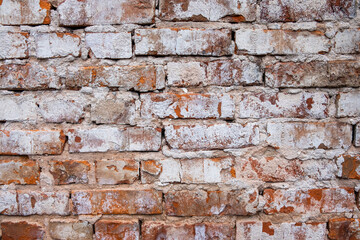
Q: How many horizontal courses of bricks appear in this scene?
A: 8